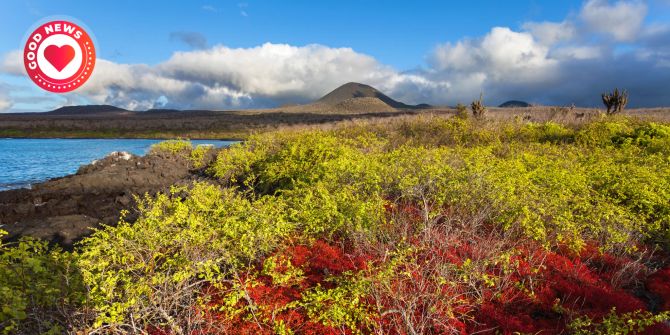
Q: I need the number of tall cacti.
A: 2